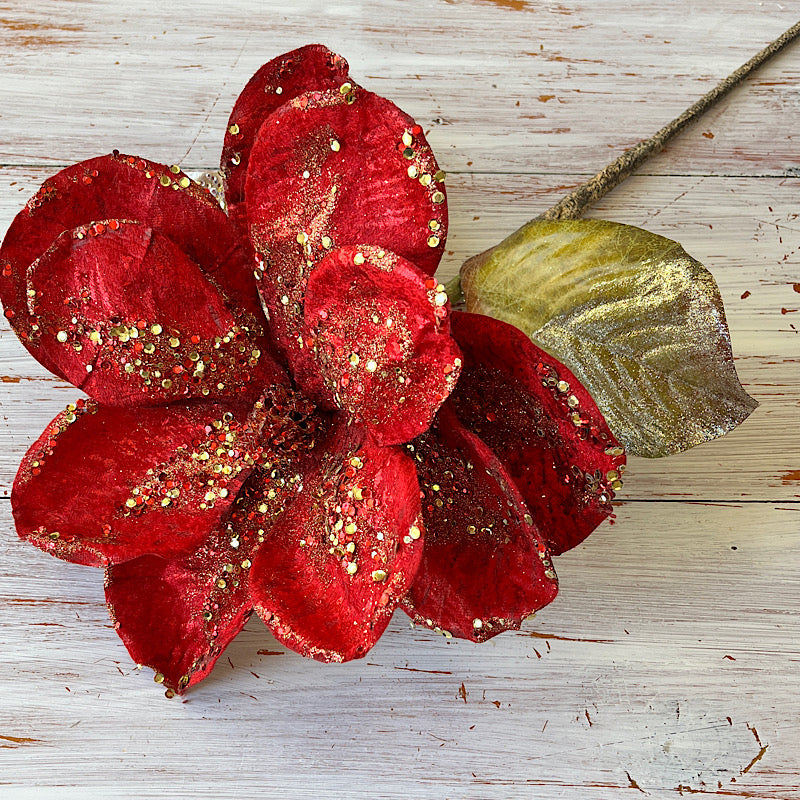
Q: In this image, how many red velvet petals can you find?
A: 10